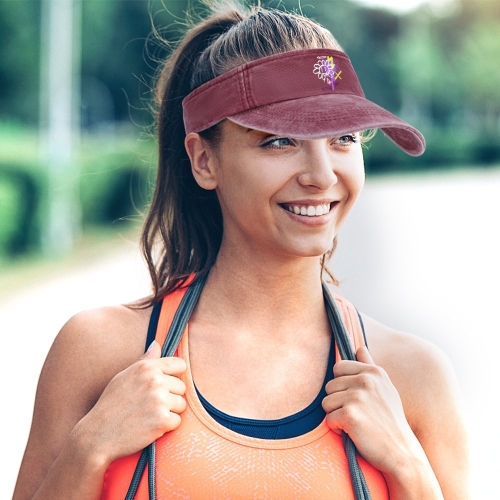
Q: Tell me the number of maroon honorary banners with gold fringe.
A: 0